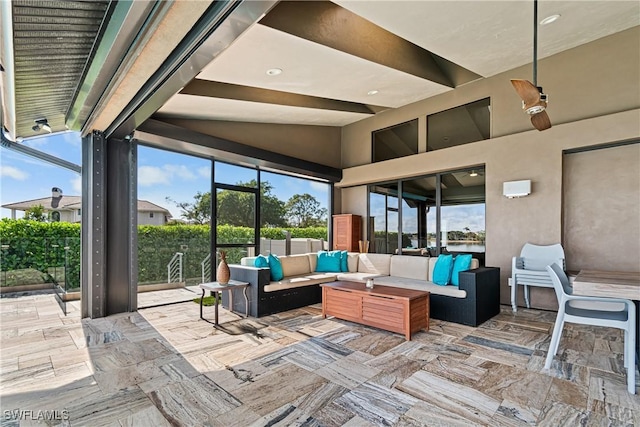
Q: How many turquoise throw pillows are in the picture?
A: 6